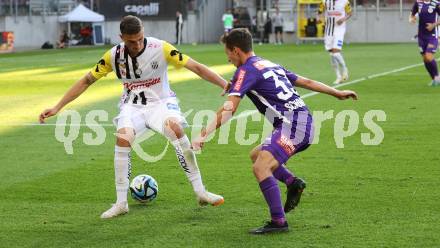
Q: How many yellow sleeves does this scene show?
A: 4